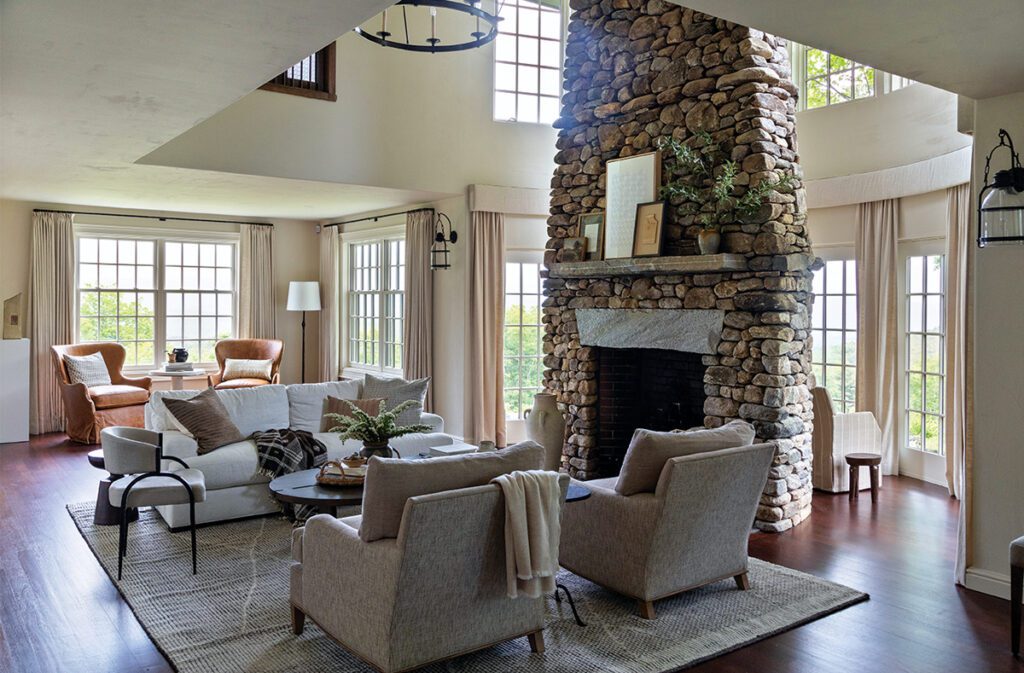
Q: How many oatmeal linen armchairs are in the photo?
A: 2